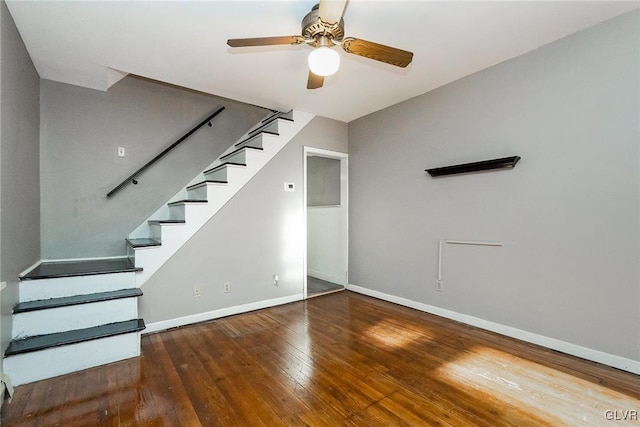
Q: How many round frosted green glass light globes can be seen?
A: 0